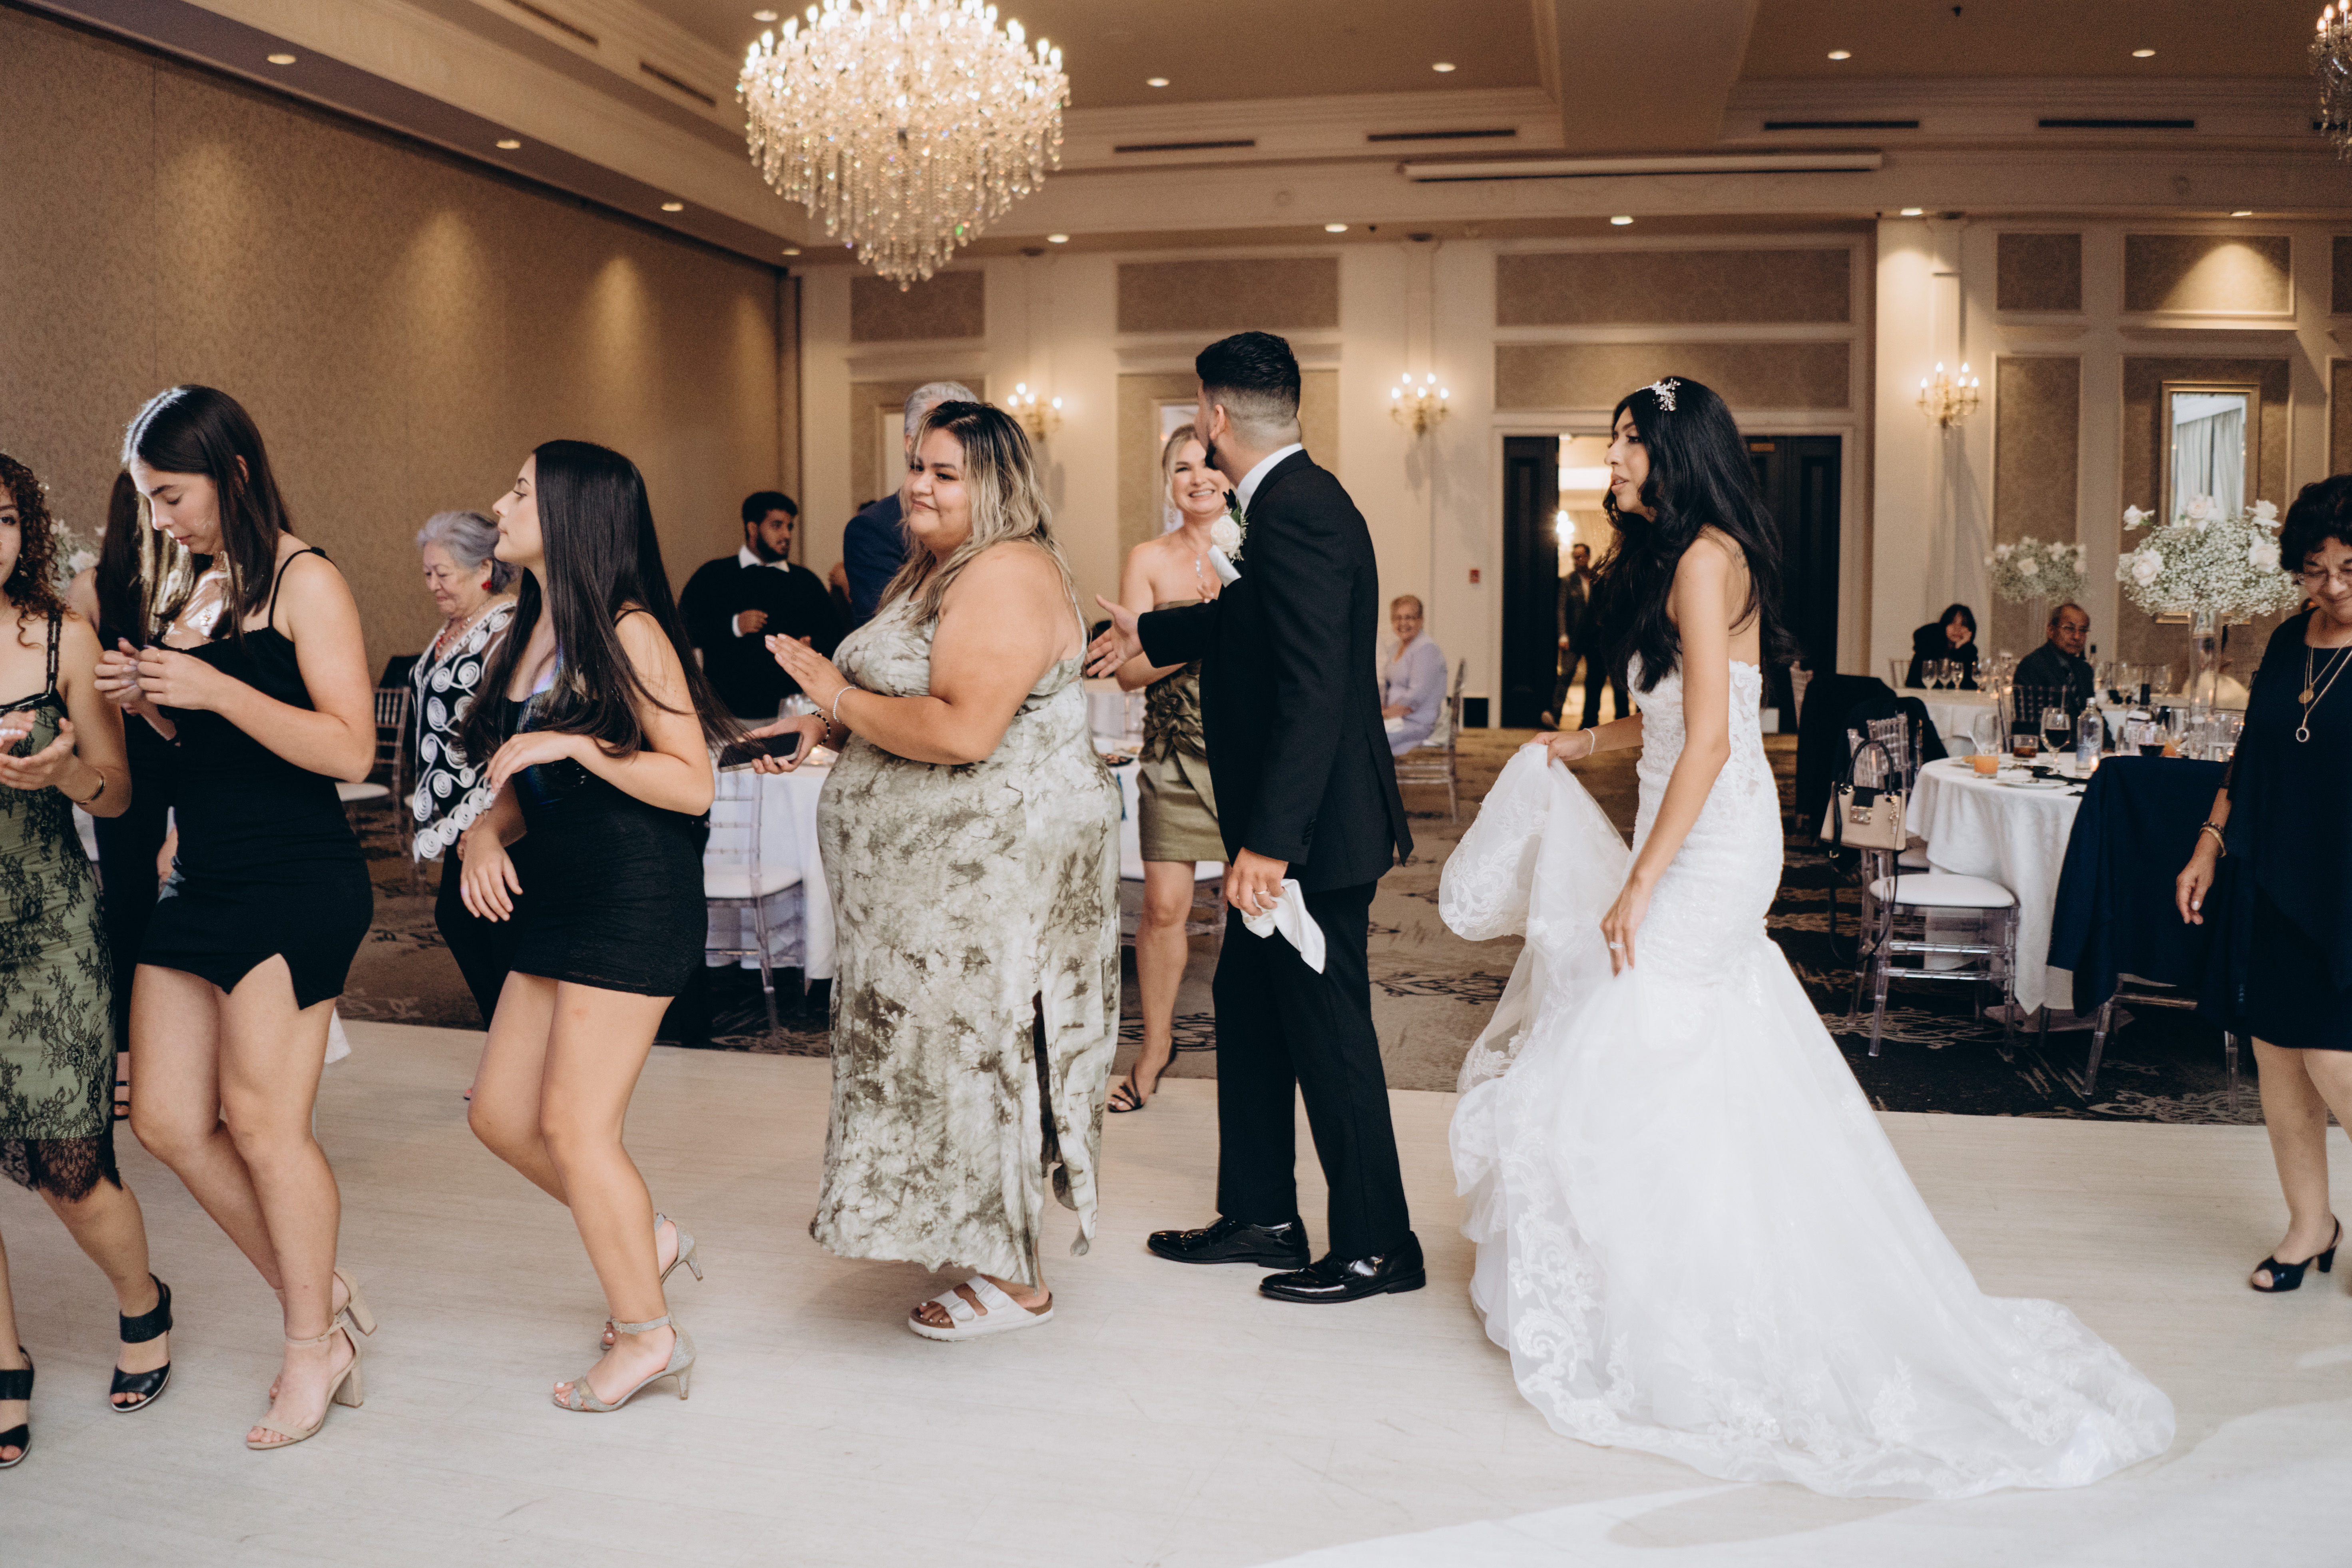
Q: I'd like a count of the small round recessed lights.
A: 14